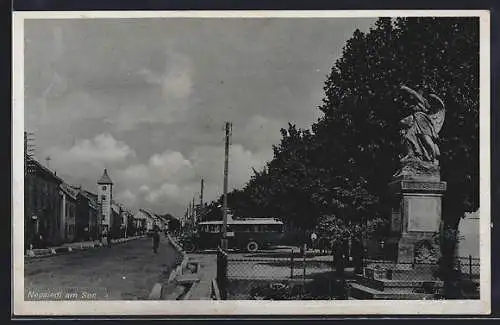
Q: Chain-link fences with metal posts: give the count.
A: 1